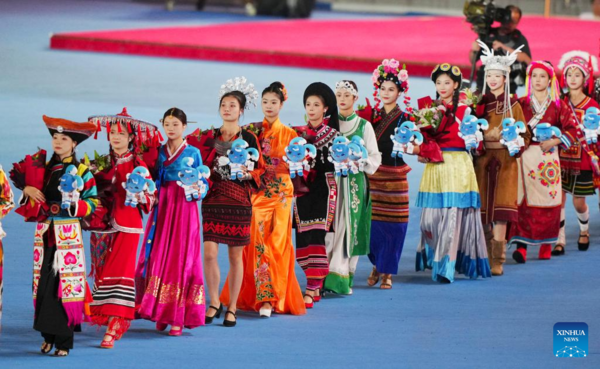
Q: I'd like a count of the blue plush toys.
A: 12